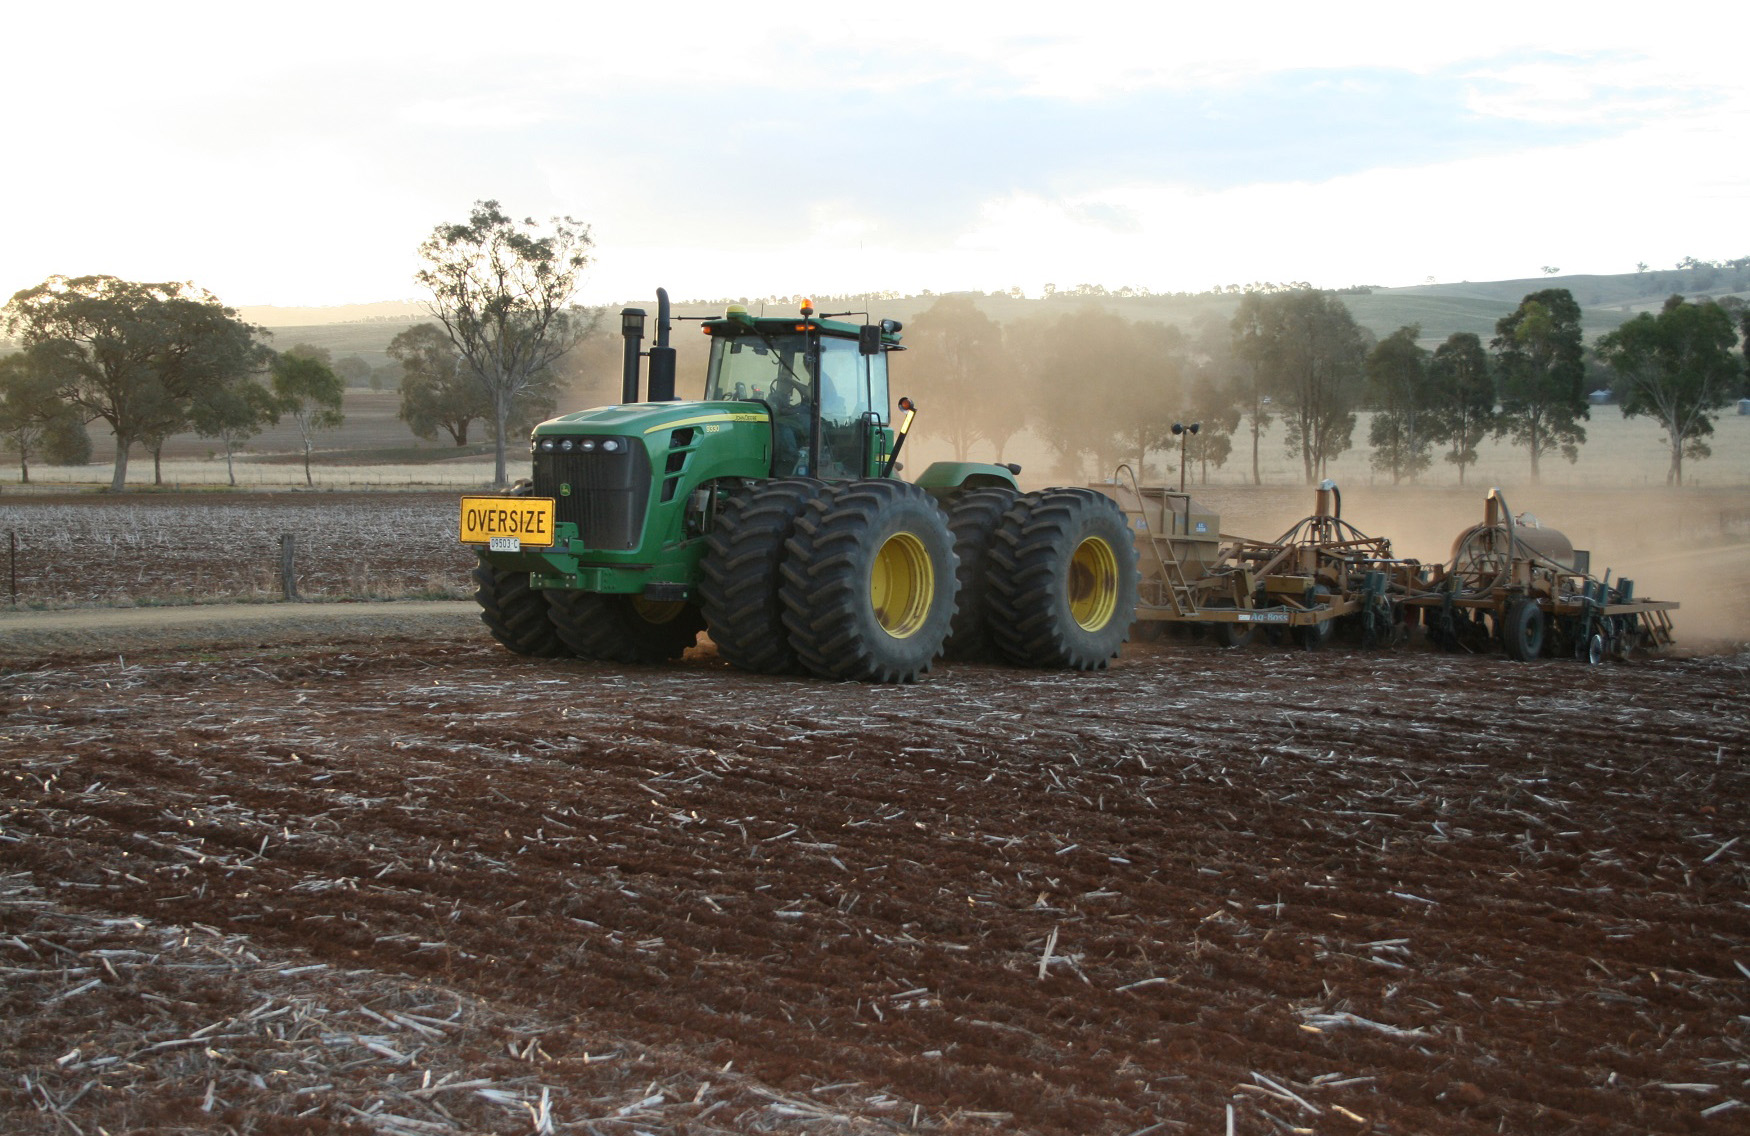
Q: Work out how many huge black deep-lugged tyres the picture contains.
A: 6